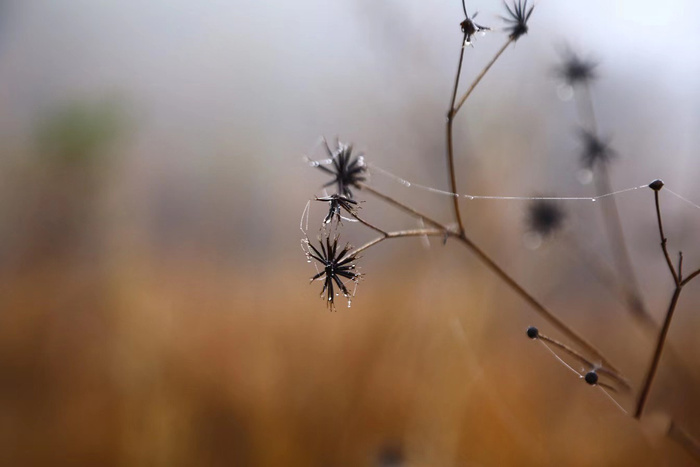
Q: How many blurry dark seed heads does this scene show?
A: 3